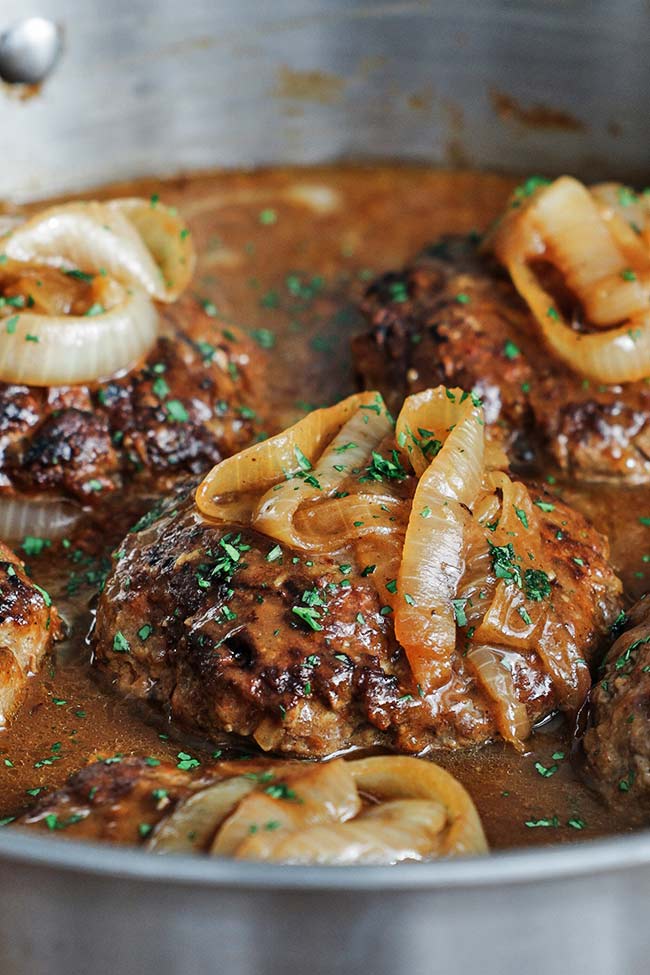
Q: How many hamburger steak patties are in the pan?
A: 6